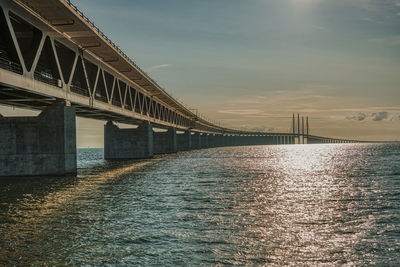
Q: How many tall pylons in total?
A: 4